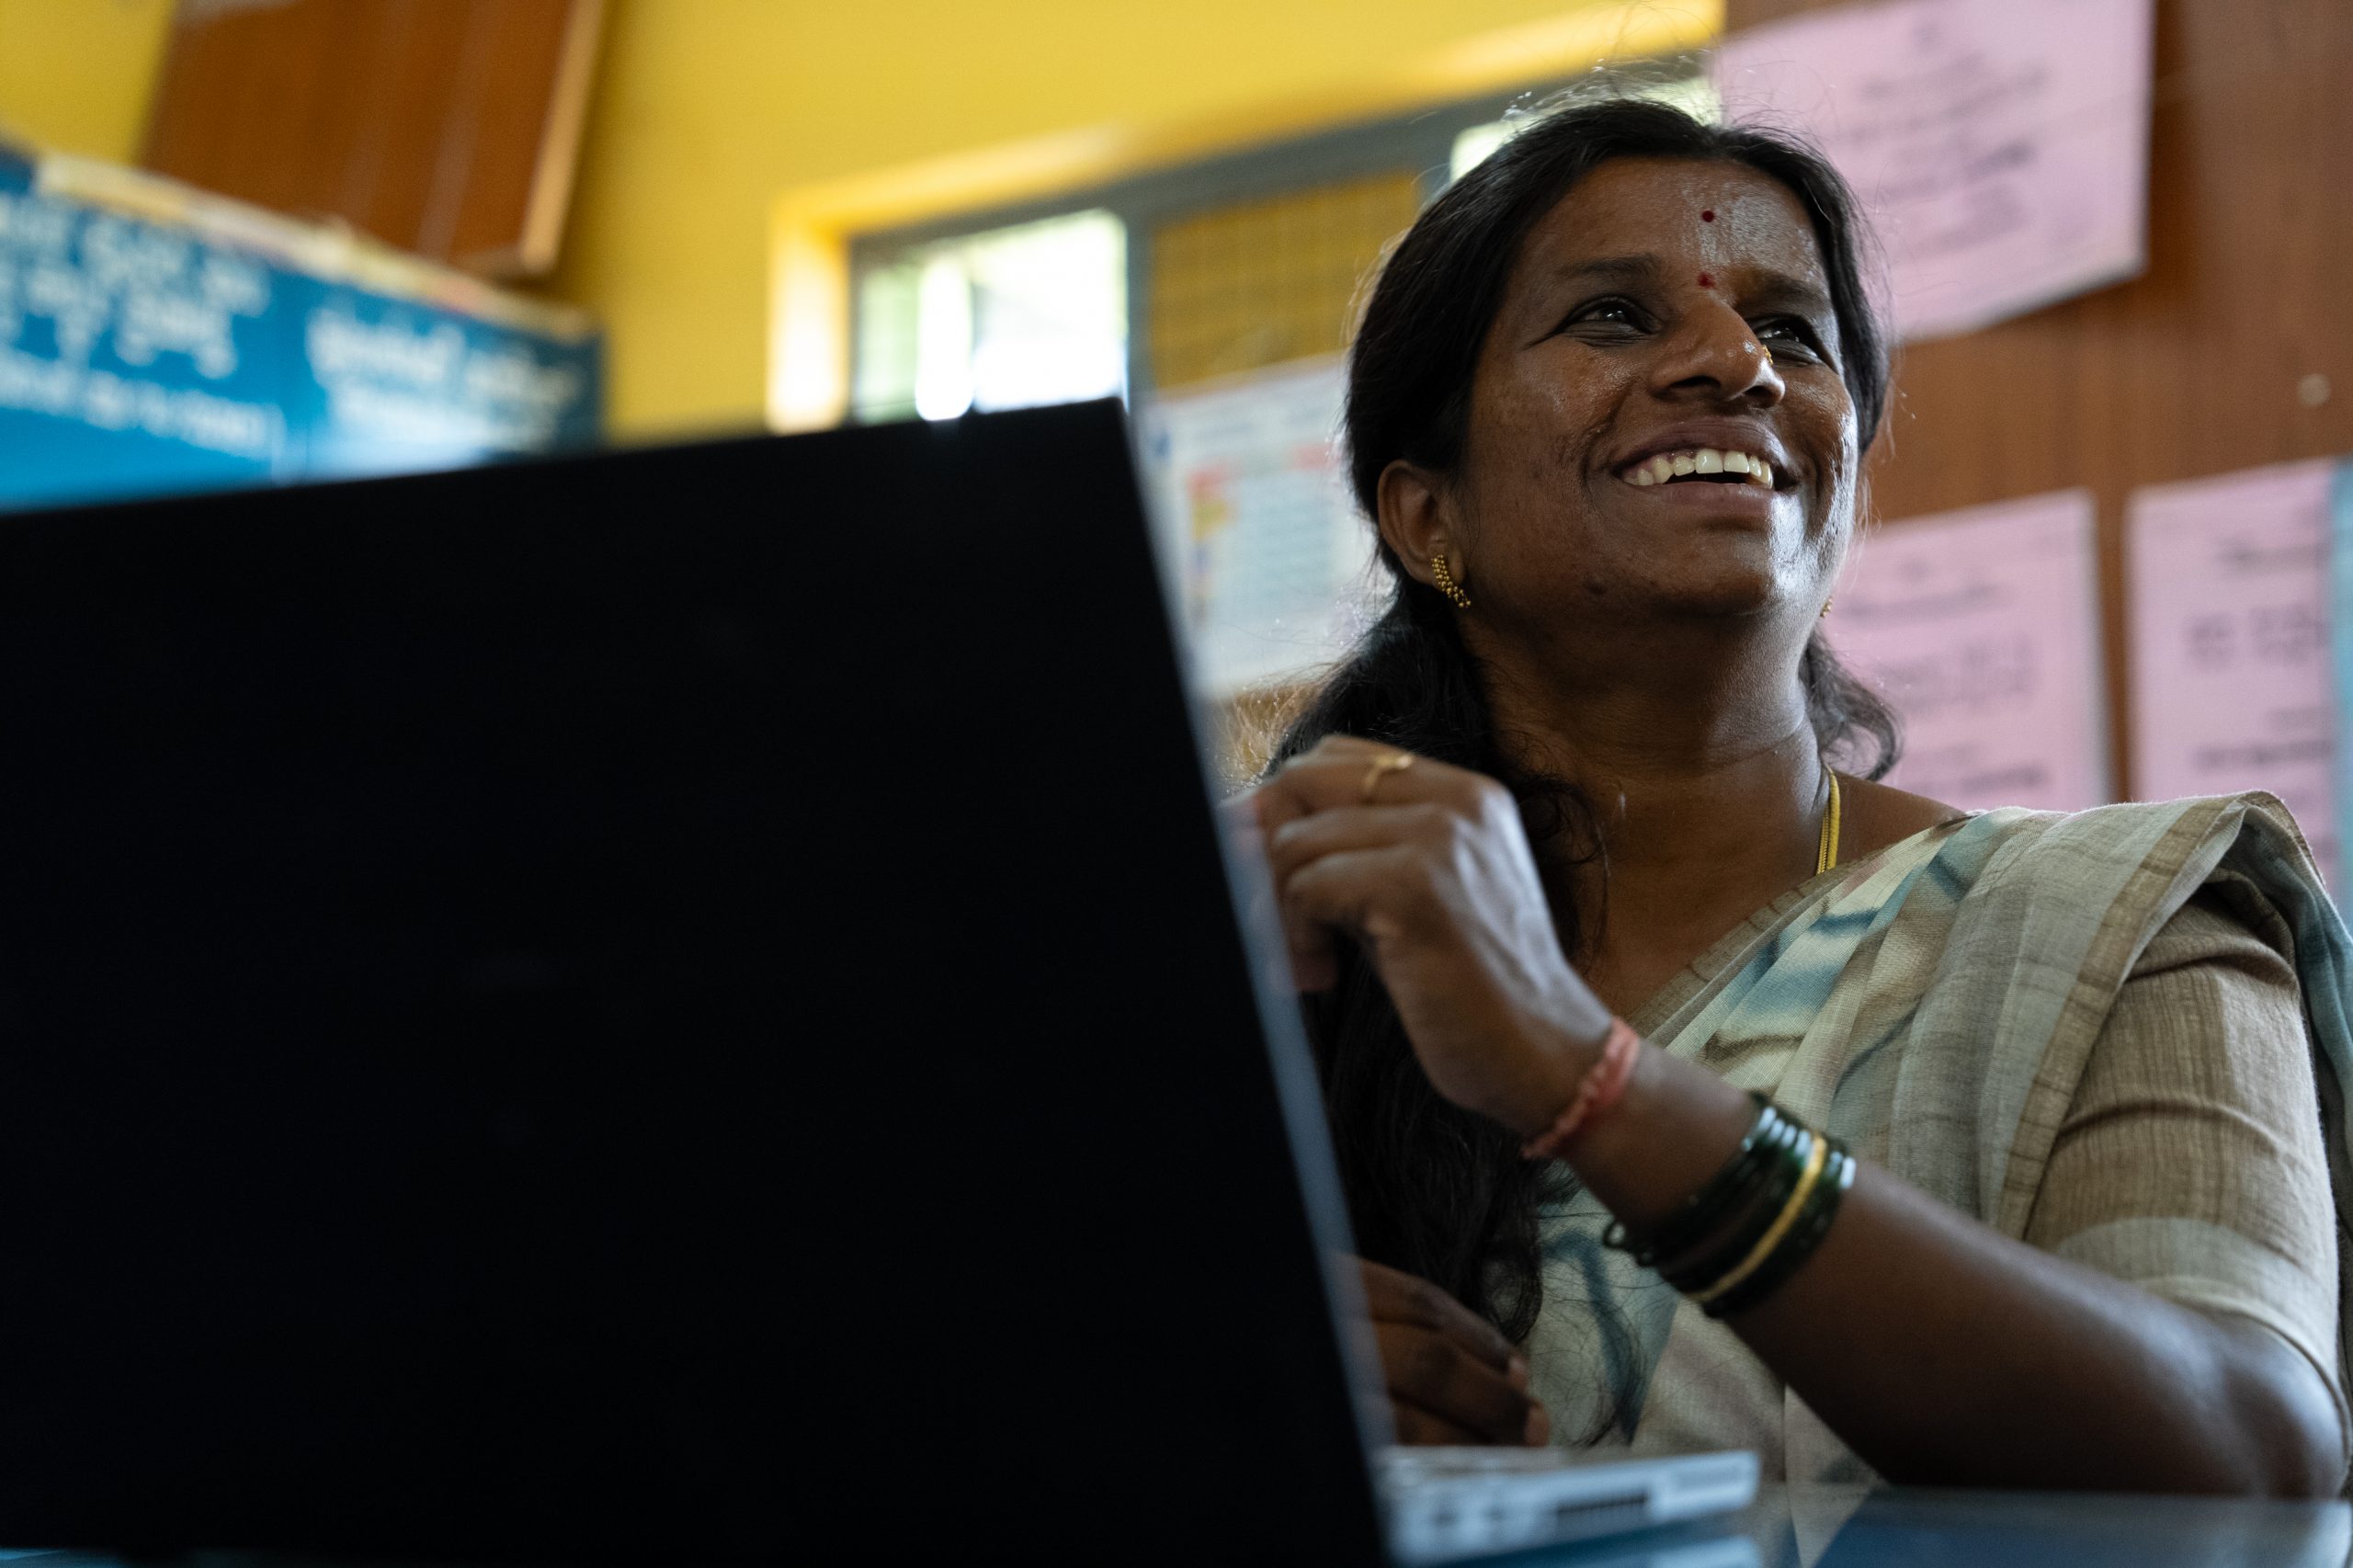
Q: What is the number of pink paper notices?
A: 3